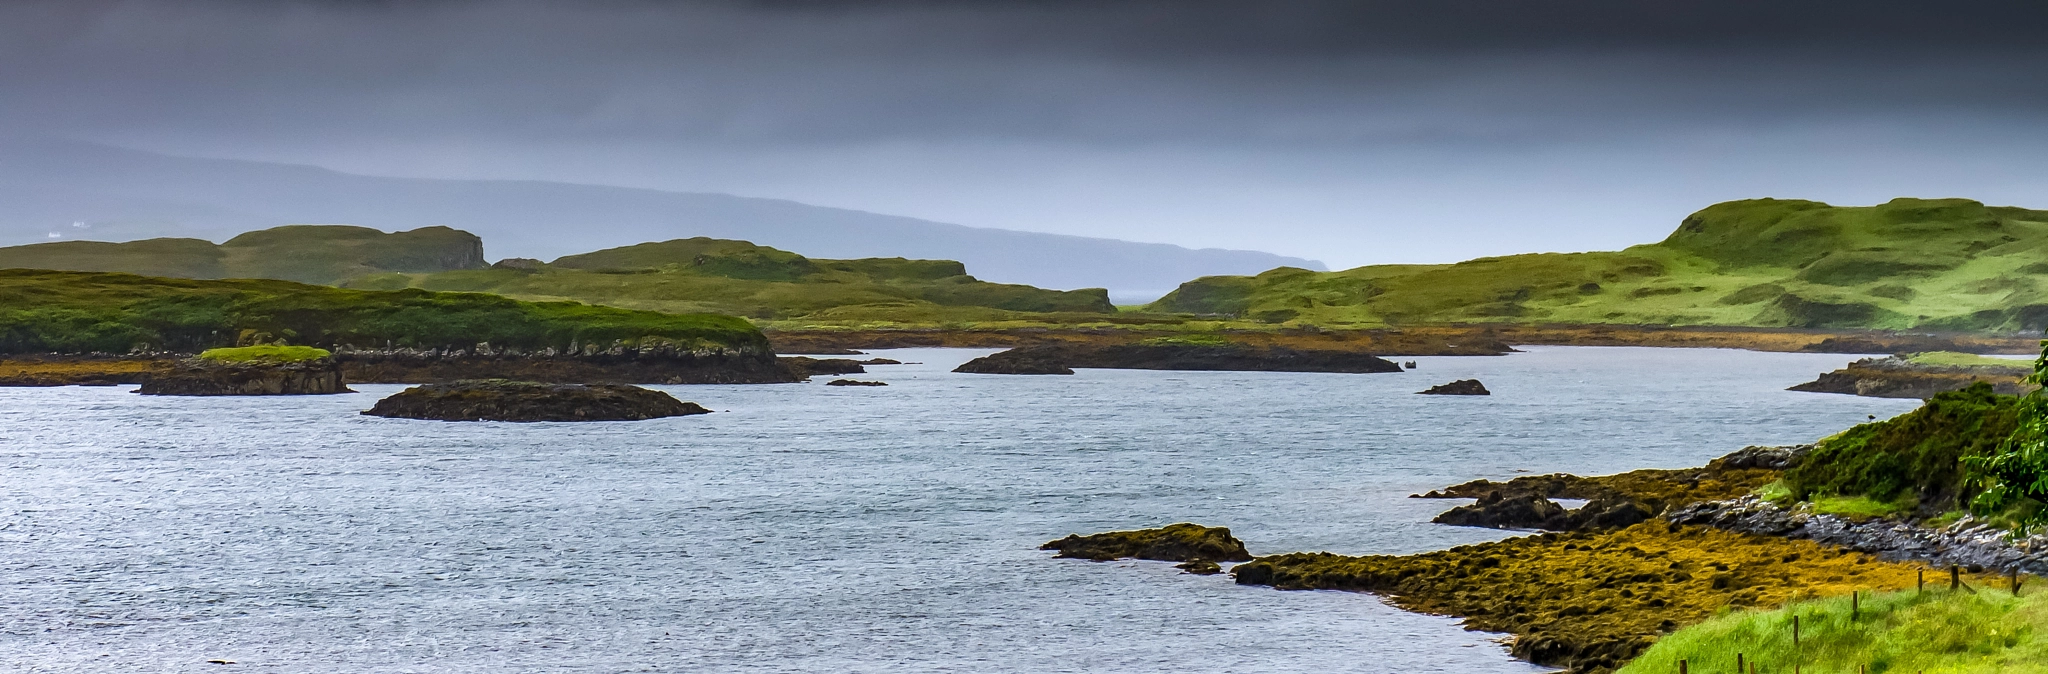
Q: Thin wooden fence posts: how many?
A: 11